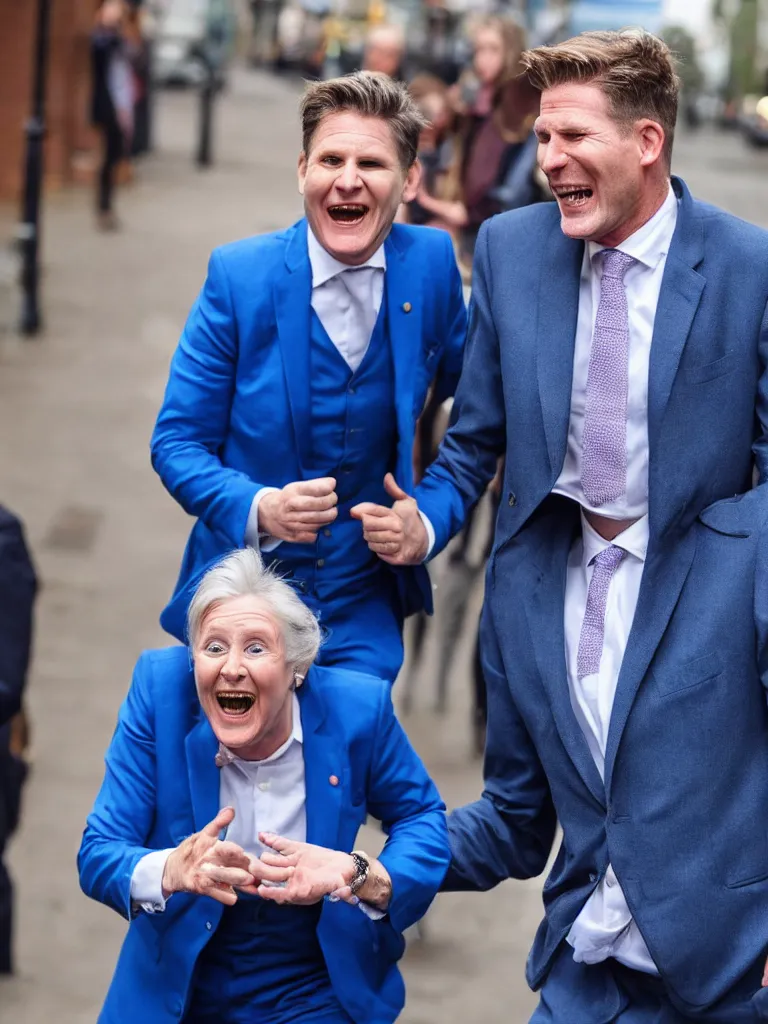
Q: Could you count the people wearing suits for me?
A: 3